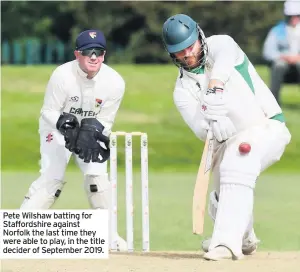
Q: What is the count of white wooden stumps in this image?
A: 3